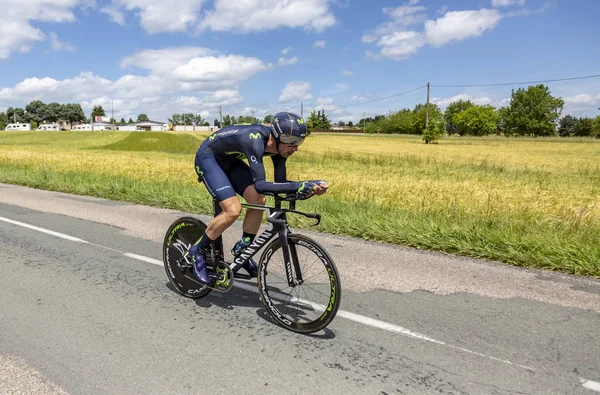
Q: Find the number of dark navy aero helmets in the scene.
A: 1